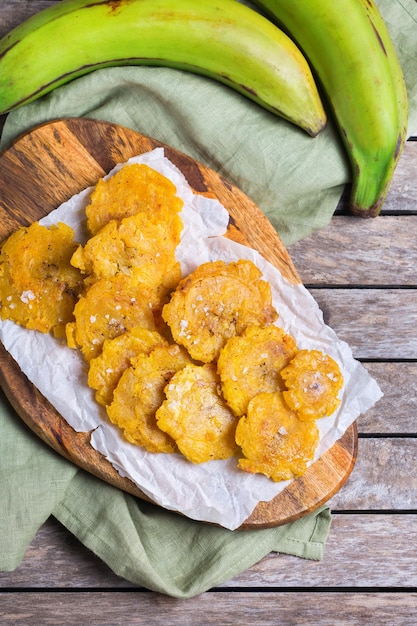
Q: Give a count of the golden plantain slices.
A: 11